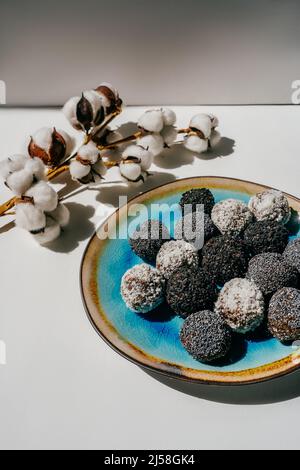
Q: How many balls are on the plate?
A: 15